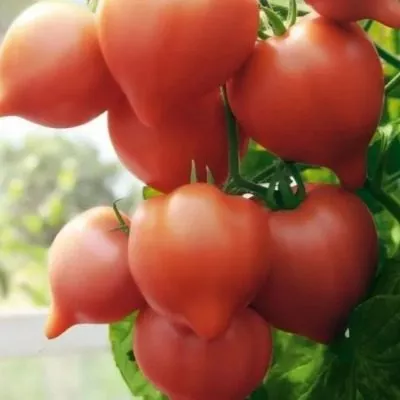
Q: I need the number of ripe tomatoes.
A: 9